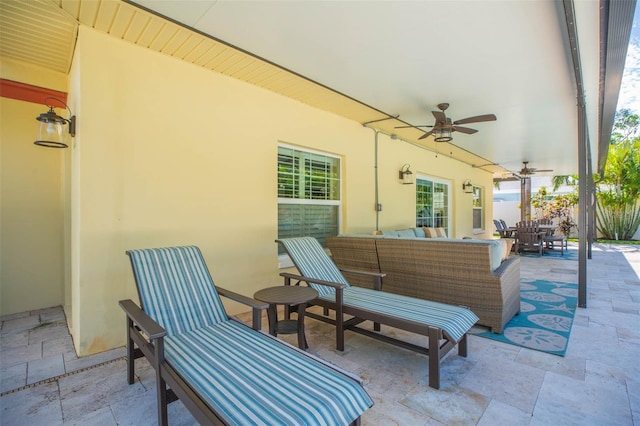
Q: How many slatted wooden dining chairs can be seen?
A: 4